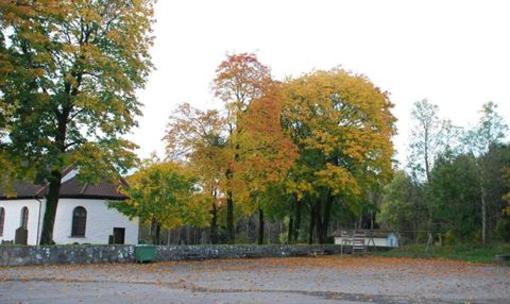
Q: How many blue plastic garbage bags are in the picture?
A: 0